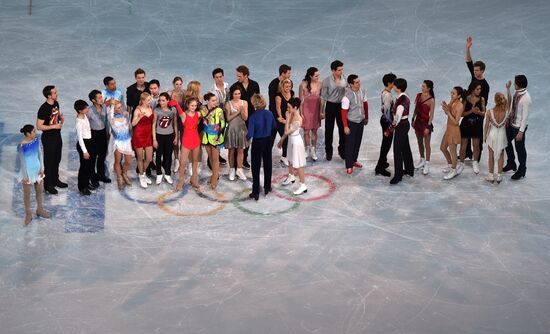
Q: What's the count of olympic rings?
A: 5